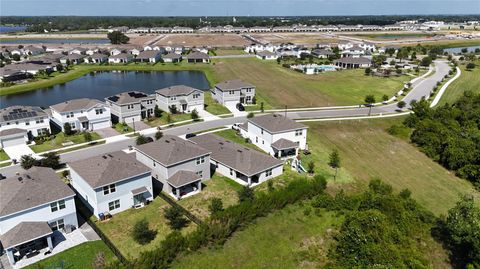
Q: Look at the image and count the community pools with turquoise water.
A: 1